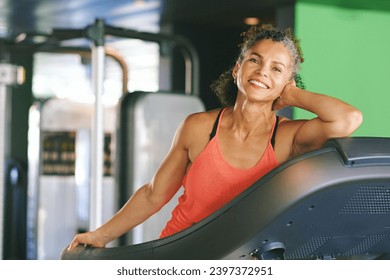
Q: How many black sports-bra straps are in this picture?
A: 2